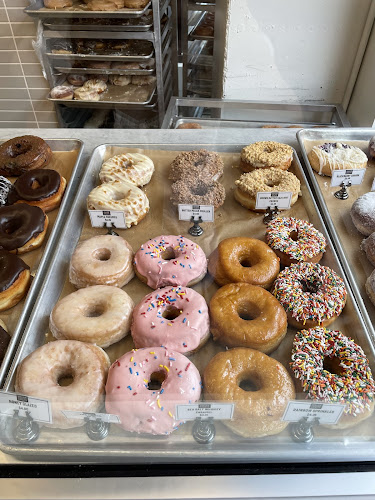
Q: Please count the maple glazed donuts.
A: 3